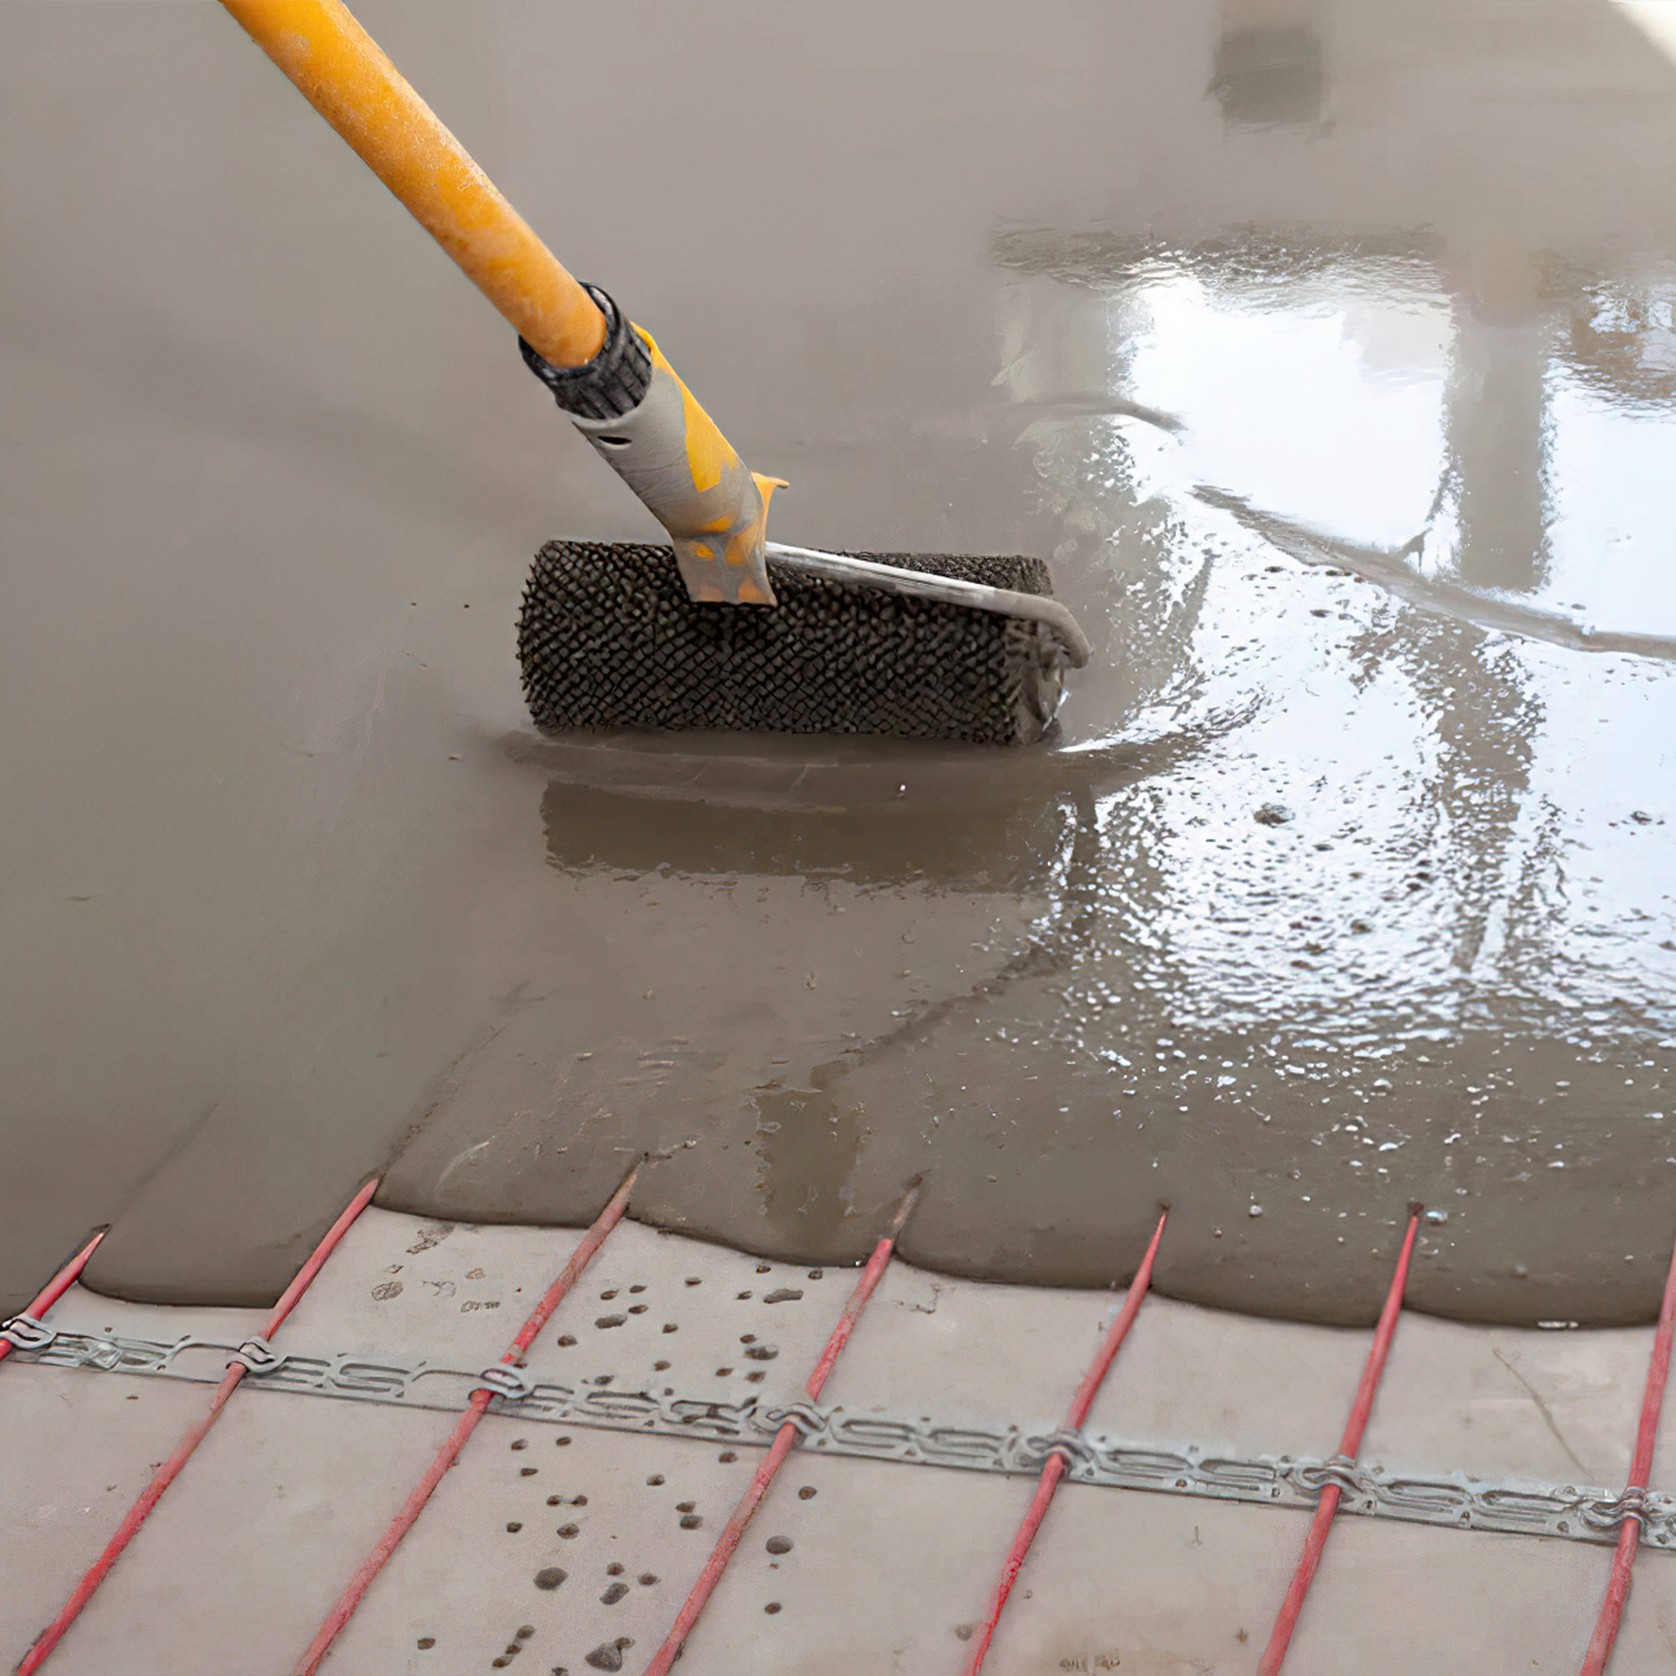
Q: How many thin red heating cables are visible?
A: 7